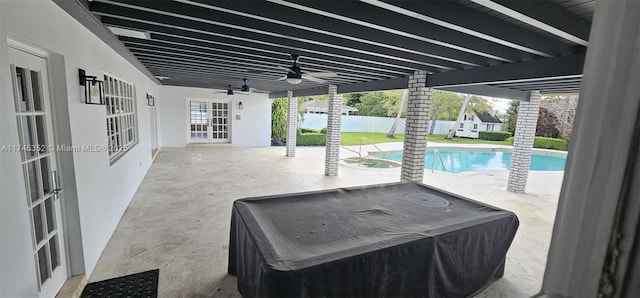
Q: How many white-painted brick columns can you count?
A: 4